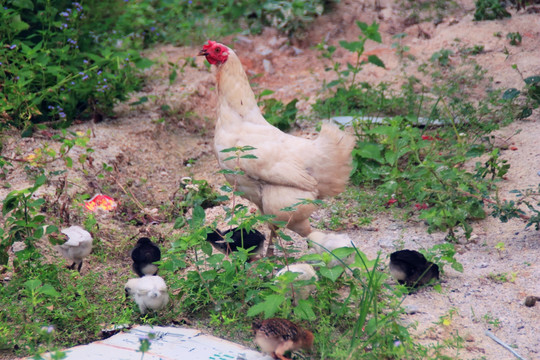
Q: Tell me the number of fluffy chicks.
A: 8